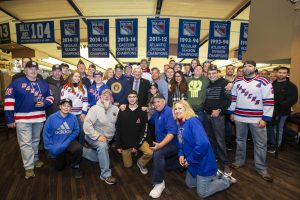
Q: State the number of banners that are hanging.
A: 9